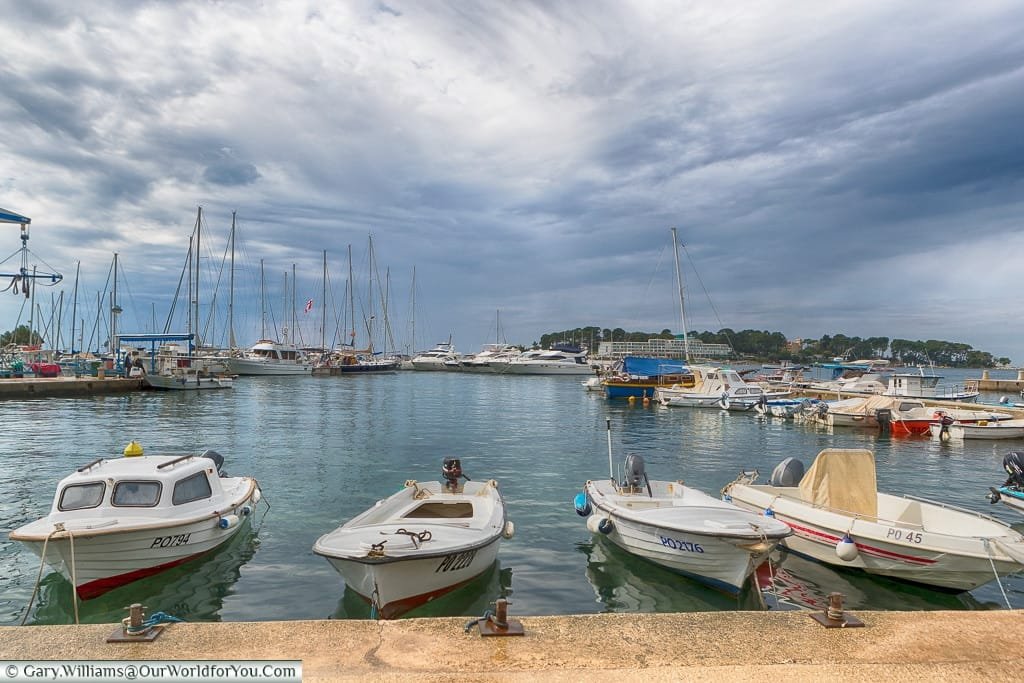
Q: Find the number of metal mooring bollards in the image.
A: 3